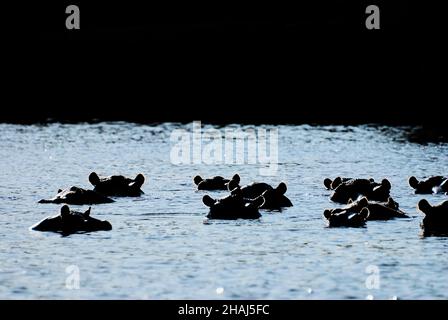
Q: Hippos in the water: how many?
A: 12